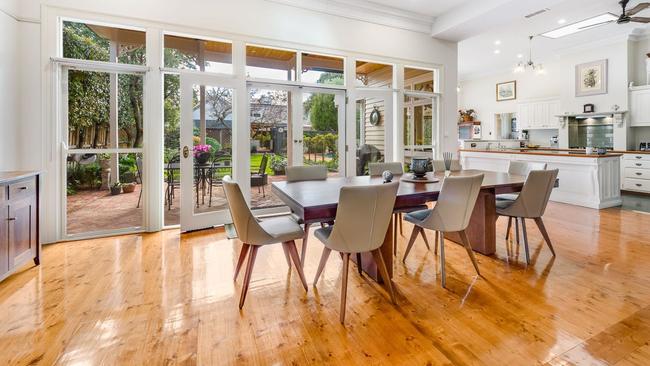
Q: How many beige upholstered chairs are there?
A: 8